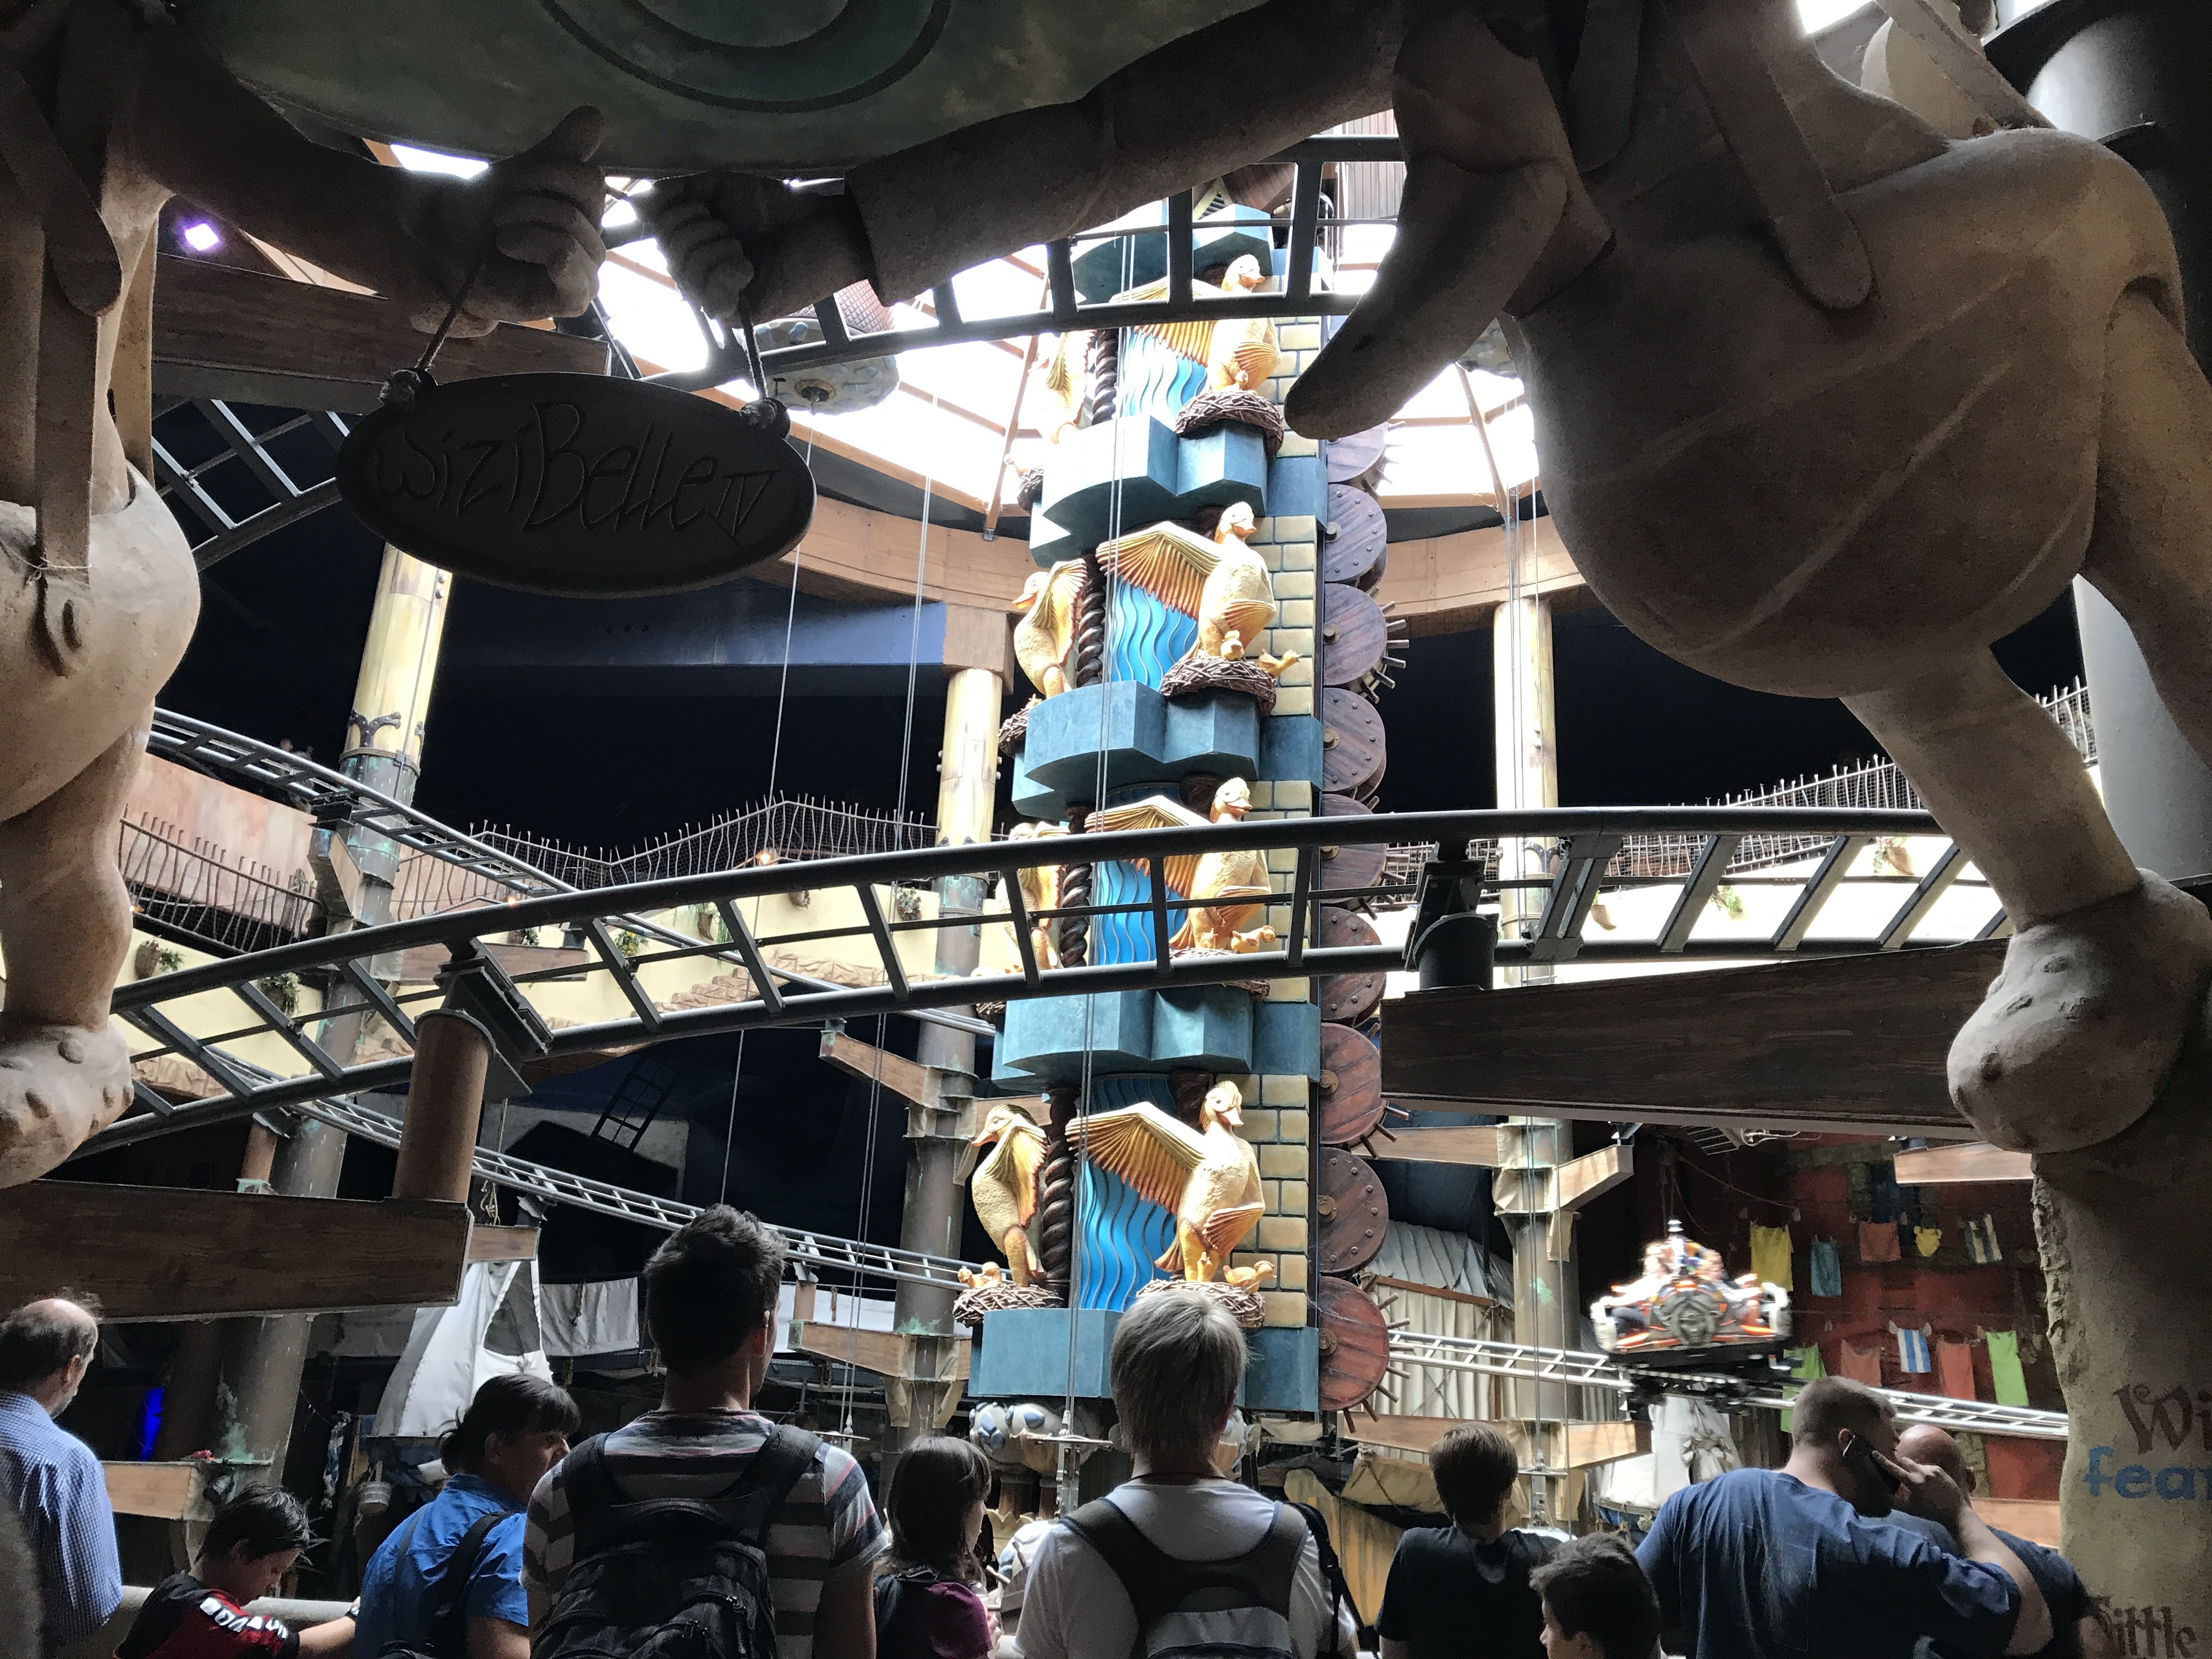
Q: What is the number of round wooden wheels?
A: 9